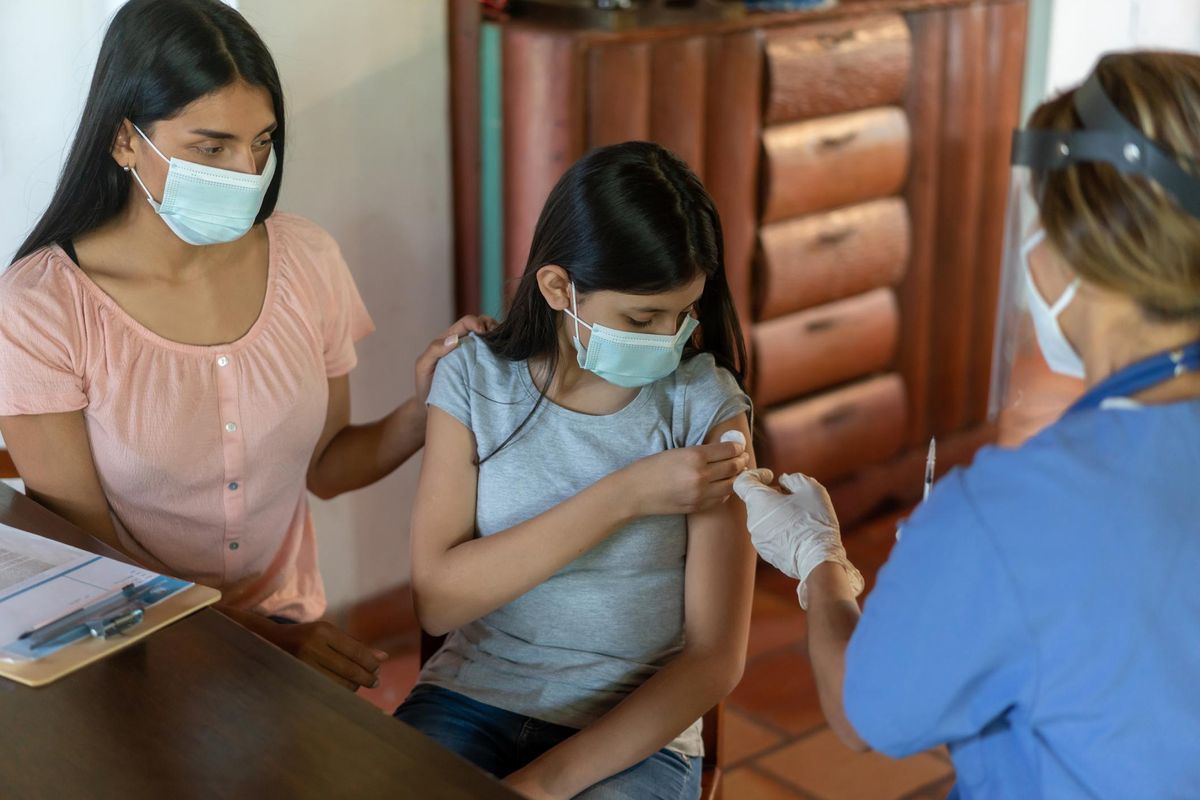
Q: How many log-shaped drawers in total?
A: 5